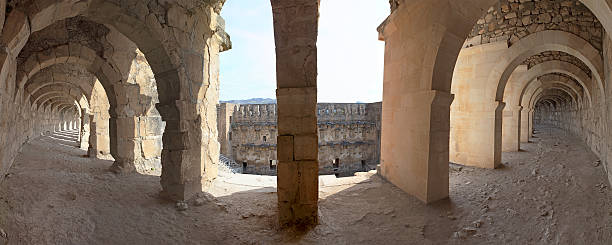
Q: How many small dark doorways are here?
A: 4